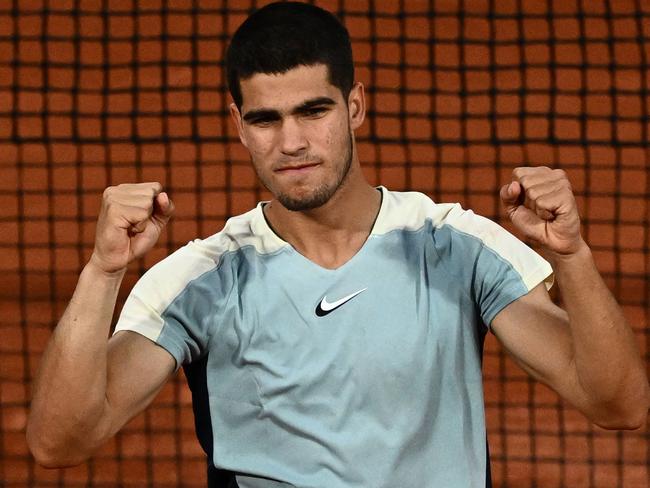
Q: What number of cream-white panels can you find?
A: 2